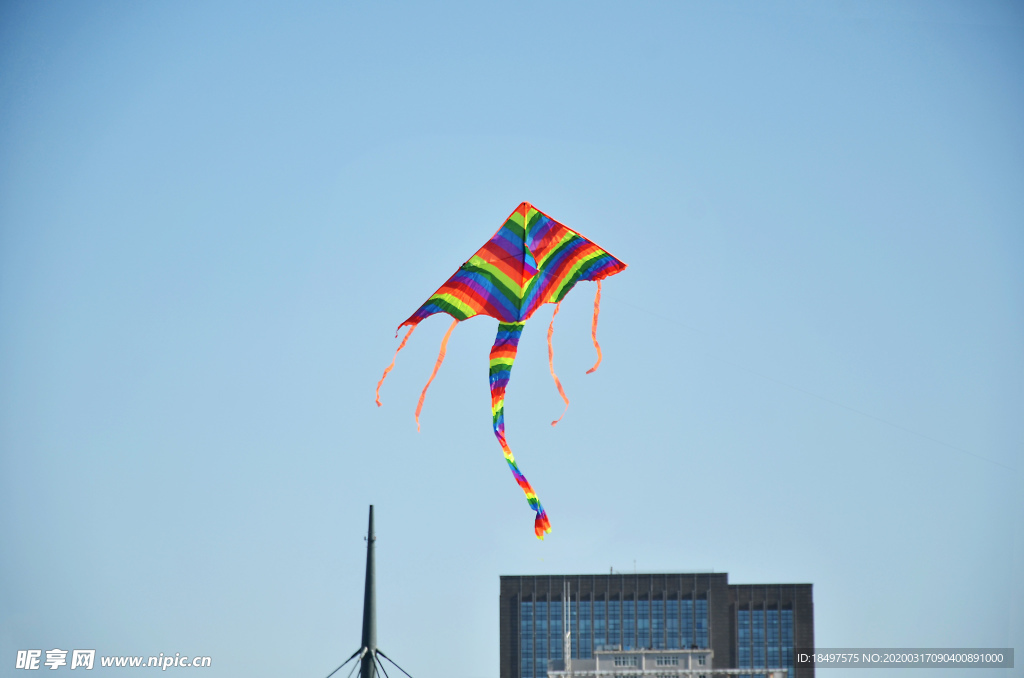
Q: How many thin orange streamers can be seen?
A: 4